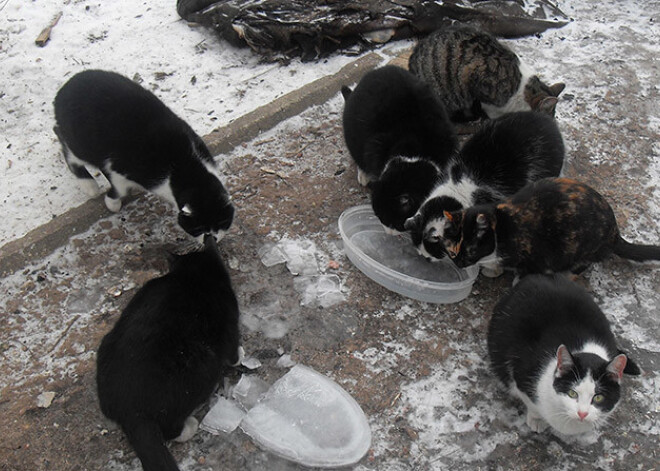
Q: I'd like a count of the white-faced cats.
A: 1